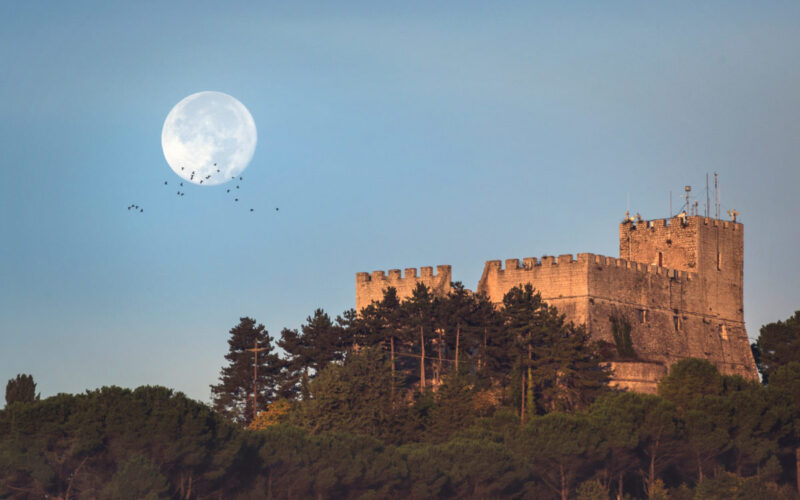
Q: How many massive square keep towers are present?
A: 1